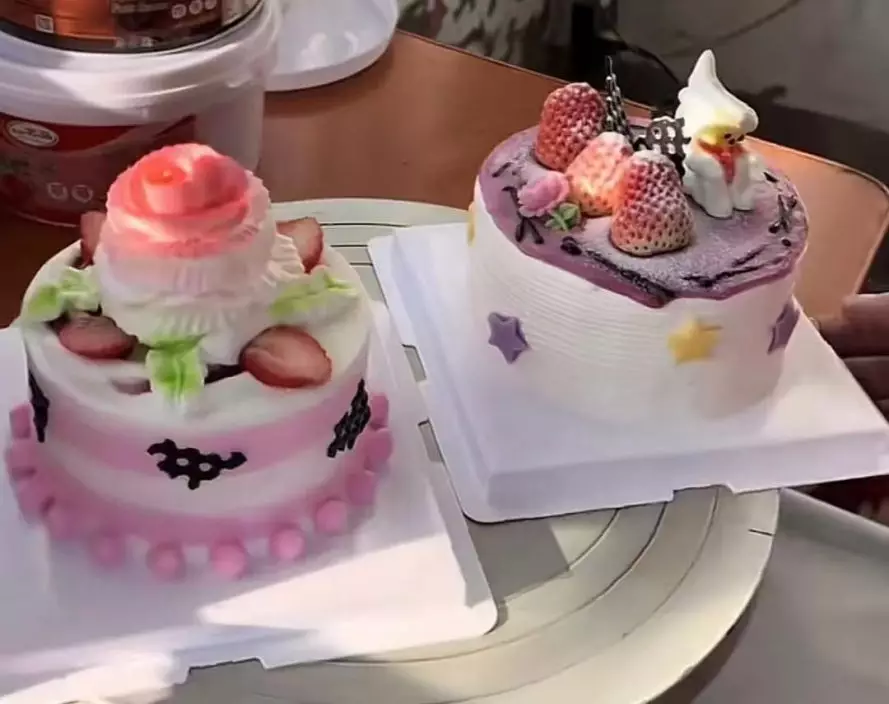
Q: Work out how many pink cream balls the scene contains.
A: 12